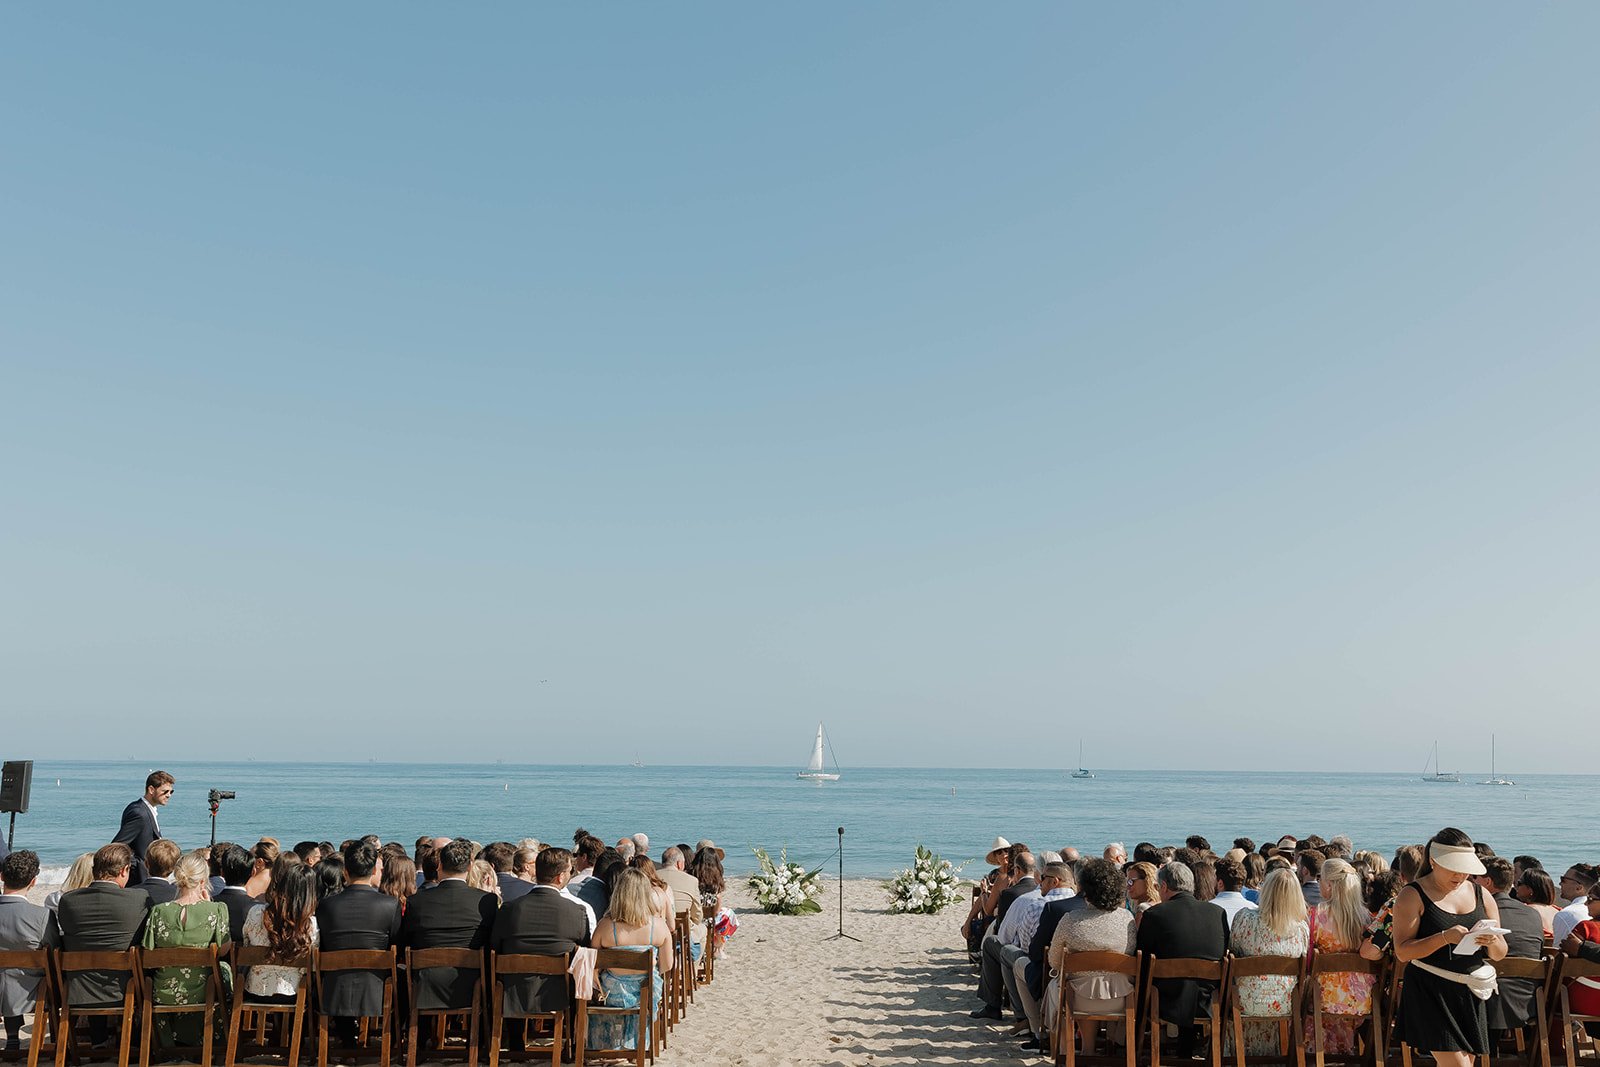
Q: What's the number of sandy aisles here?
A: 1